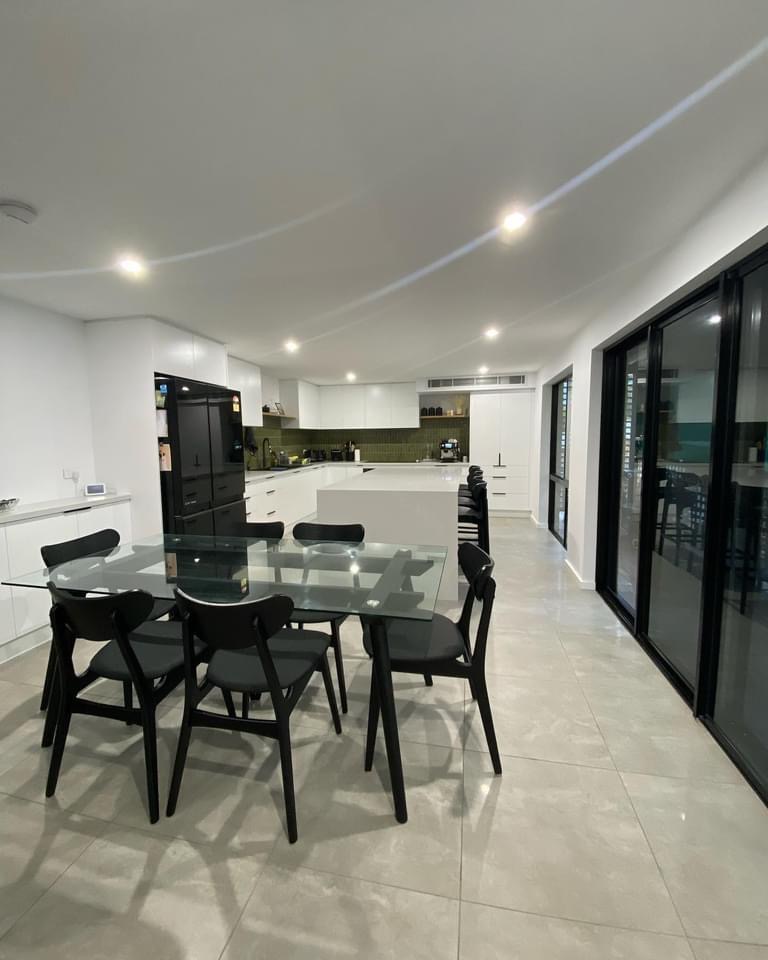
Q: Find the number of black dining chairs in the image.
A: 6